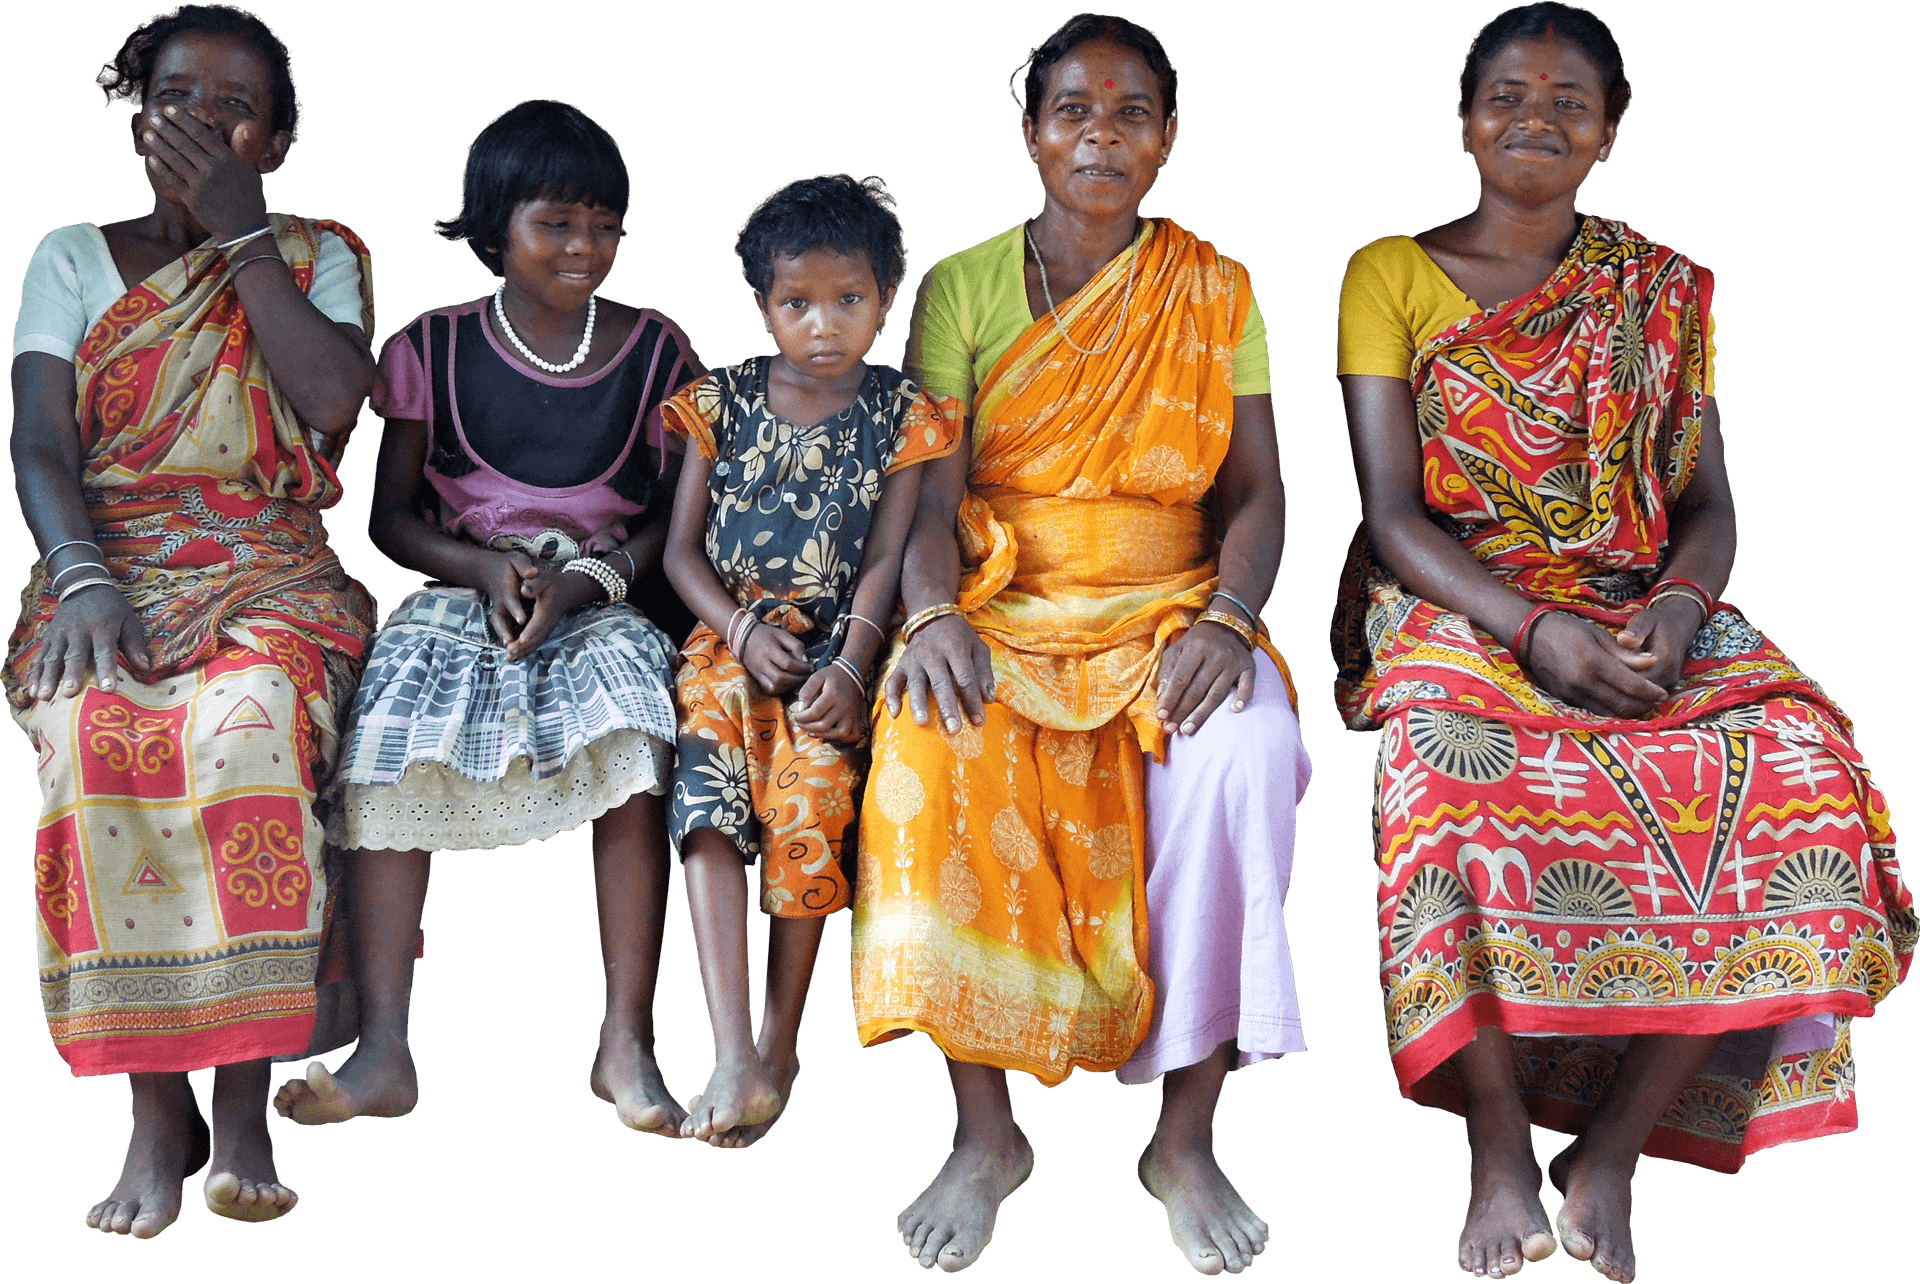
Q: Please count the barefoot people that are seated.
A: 5